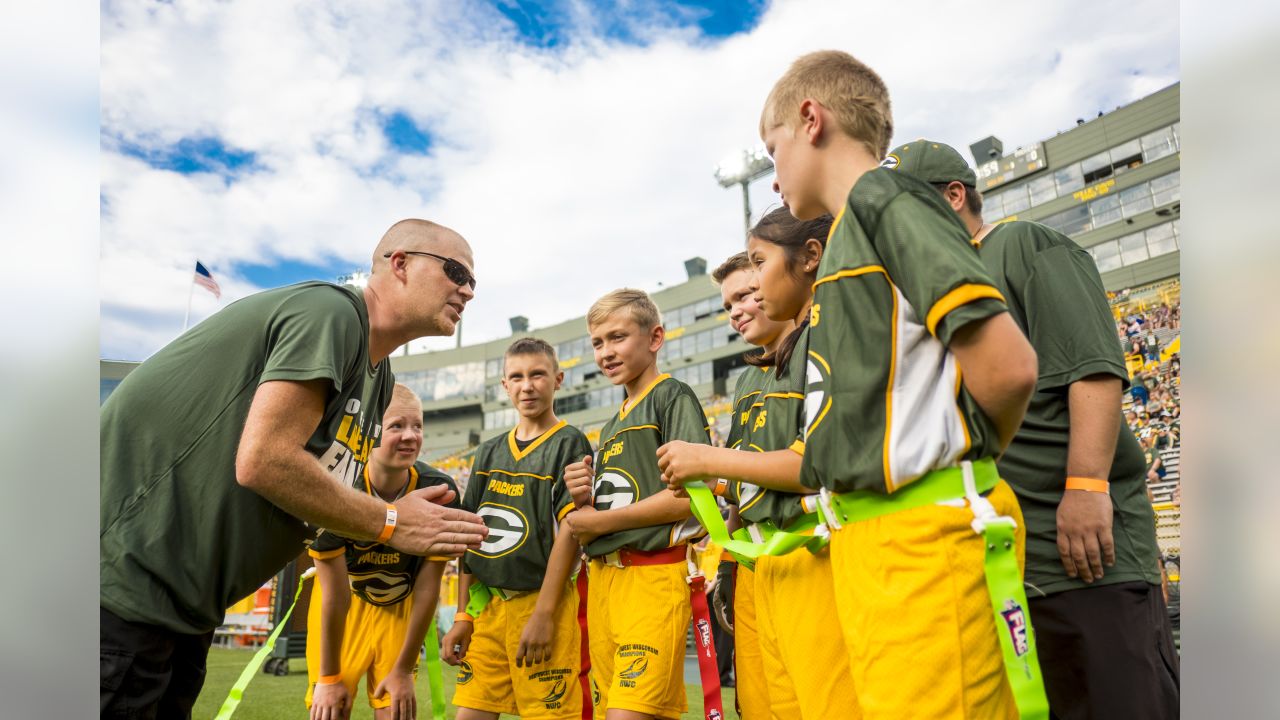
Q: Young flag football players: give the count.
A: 6